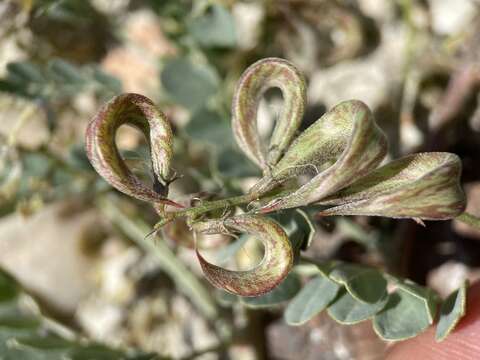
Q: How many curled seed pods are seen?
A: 5